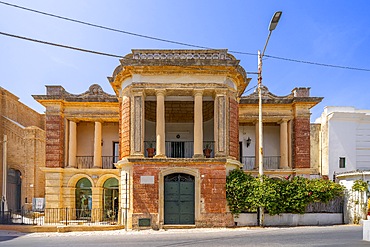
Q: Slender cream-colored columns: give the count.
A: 6